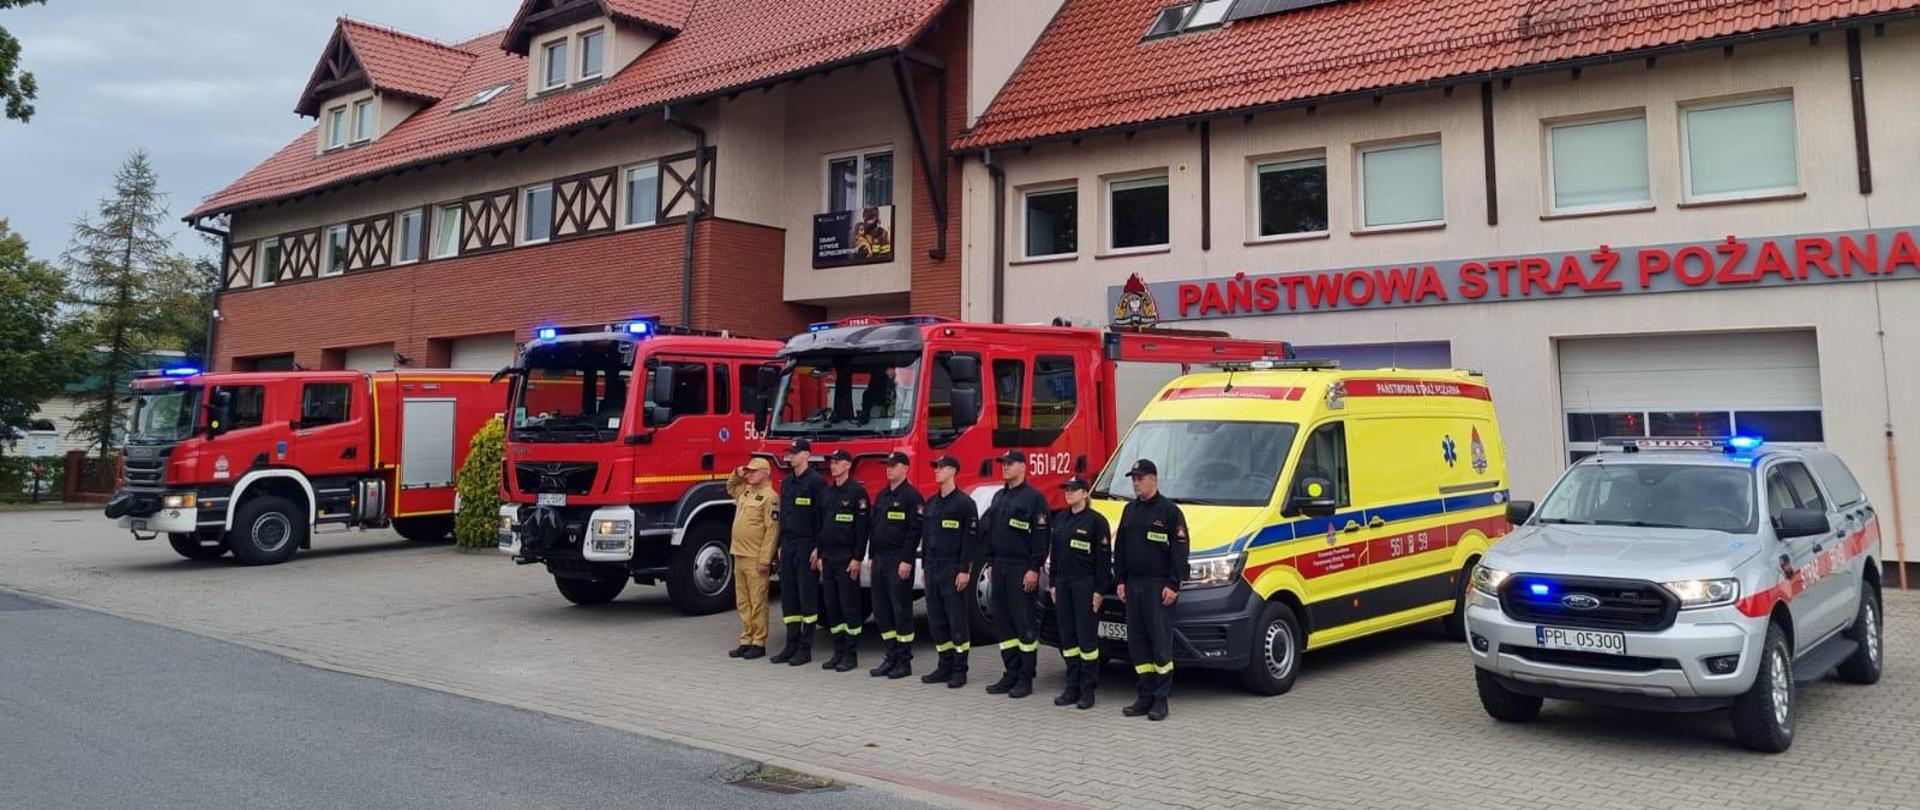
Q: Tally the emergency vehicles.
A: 5